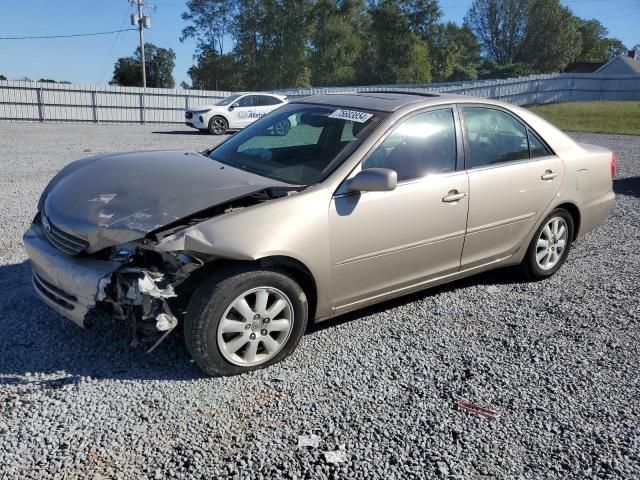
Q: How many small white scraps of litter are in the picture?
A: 2